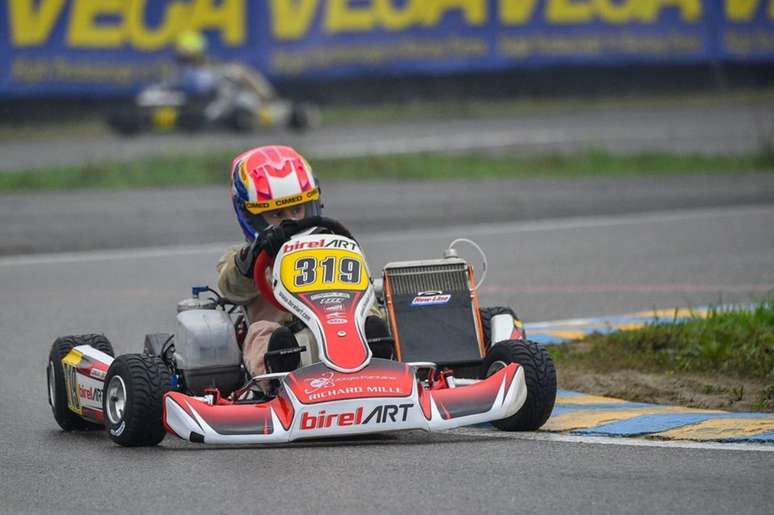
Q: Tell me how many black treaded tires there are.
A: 4